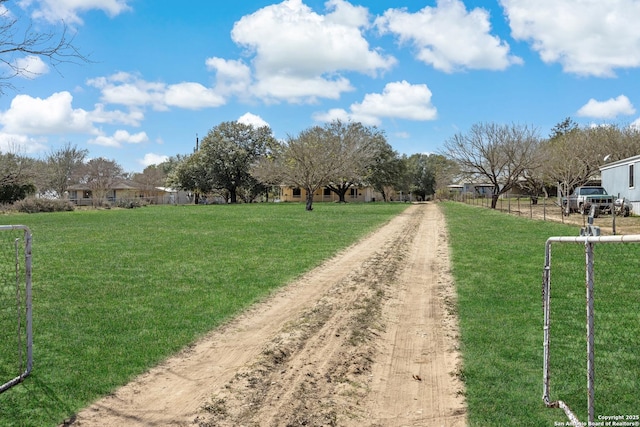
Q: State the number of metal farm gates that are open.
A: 2